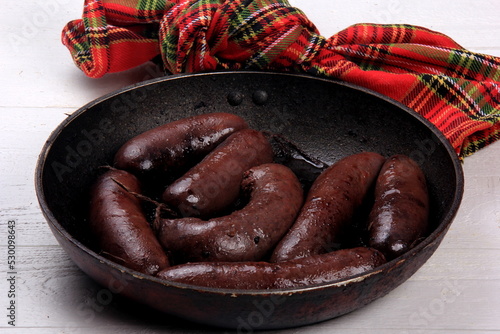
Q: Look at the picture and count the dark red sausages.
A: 7